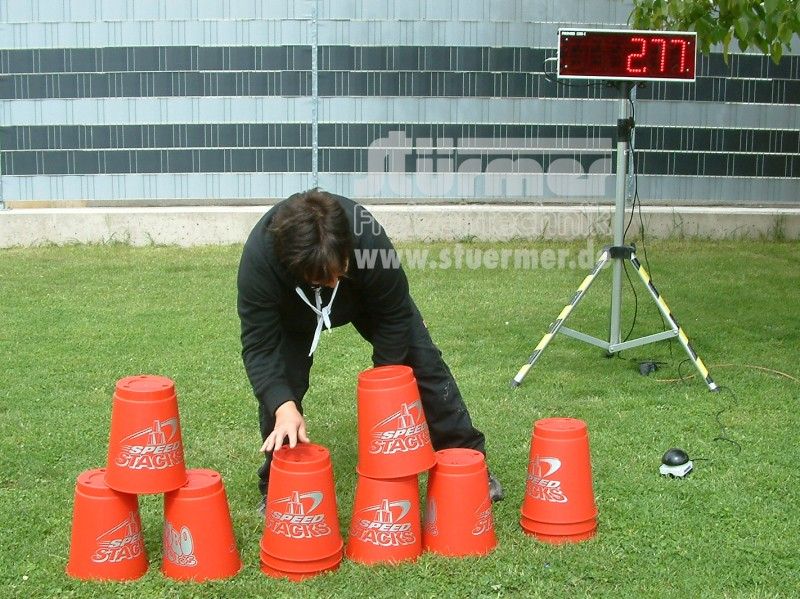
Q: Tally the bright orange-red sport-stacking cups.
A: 12